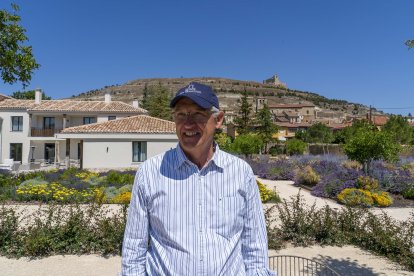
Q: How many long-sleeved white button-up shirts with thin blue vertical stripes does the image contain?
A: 1